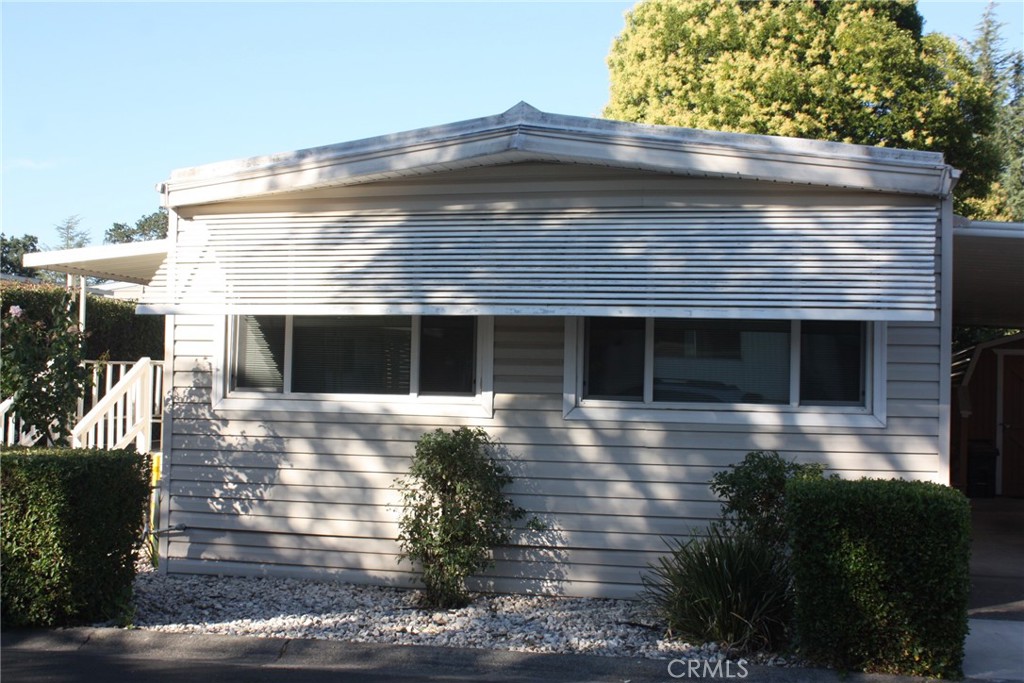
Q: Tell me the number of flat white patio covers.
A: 2